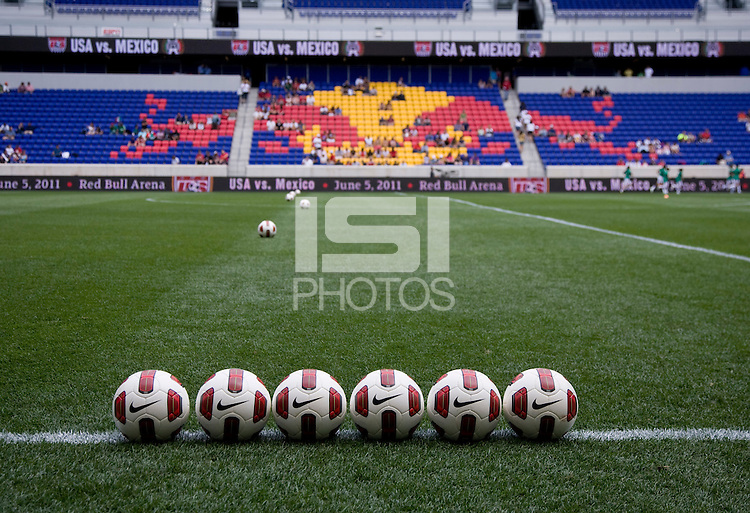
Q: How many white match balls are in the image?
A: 11